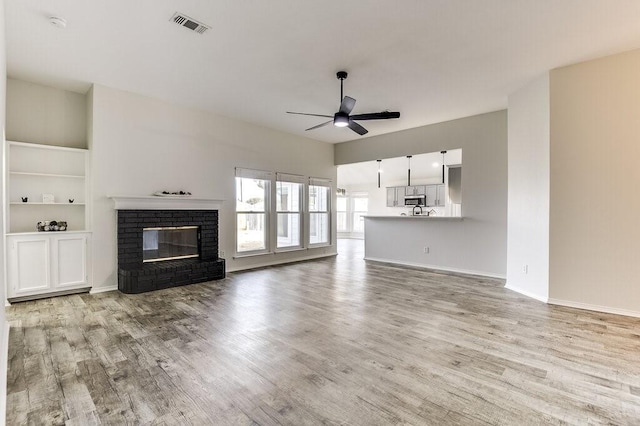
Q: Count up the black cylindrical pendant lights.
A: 3